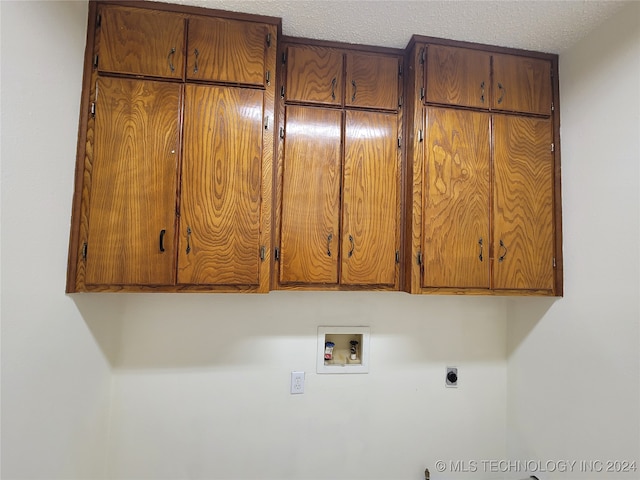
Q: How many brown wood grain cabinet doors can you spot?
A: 12